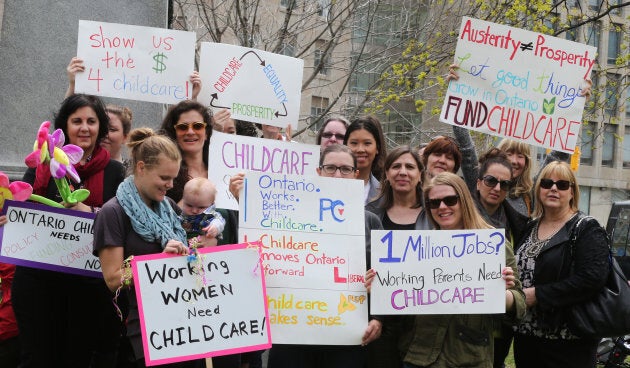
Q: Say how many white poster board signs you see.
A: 8